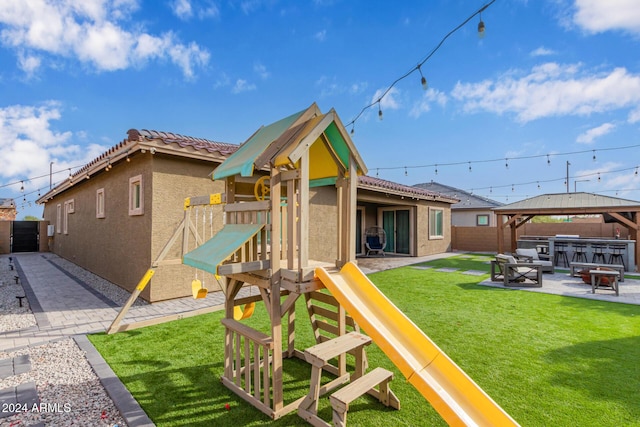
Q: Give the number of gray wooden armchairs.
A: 2